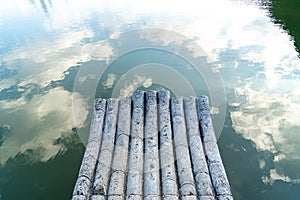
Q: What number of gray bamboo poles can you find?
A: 9